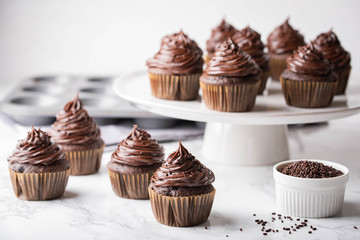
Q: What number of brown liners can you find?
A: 11